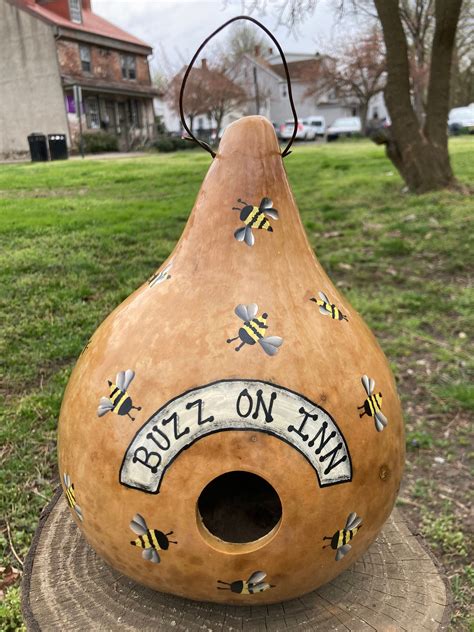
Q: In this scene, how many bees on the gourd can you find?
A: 10